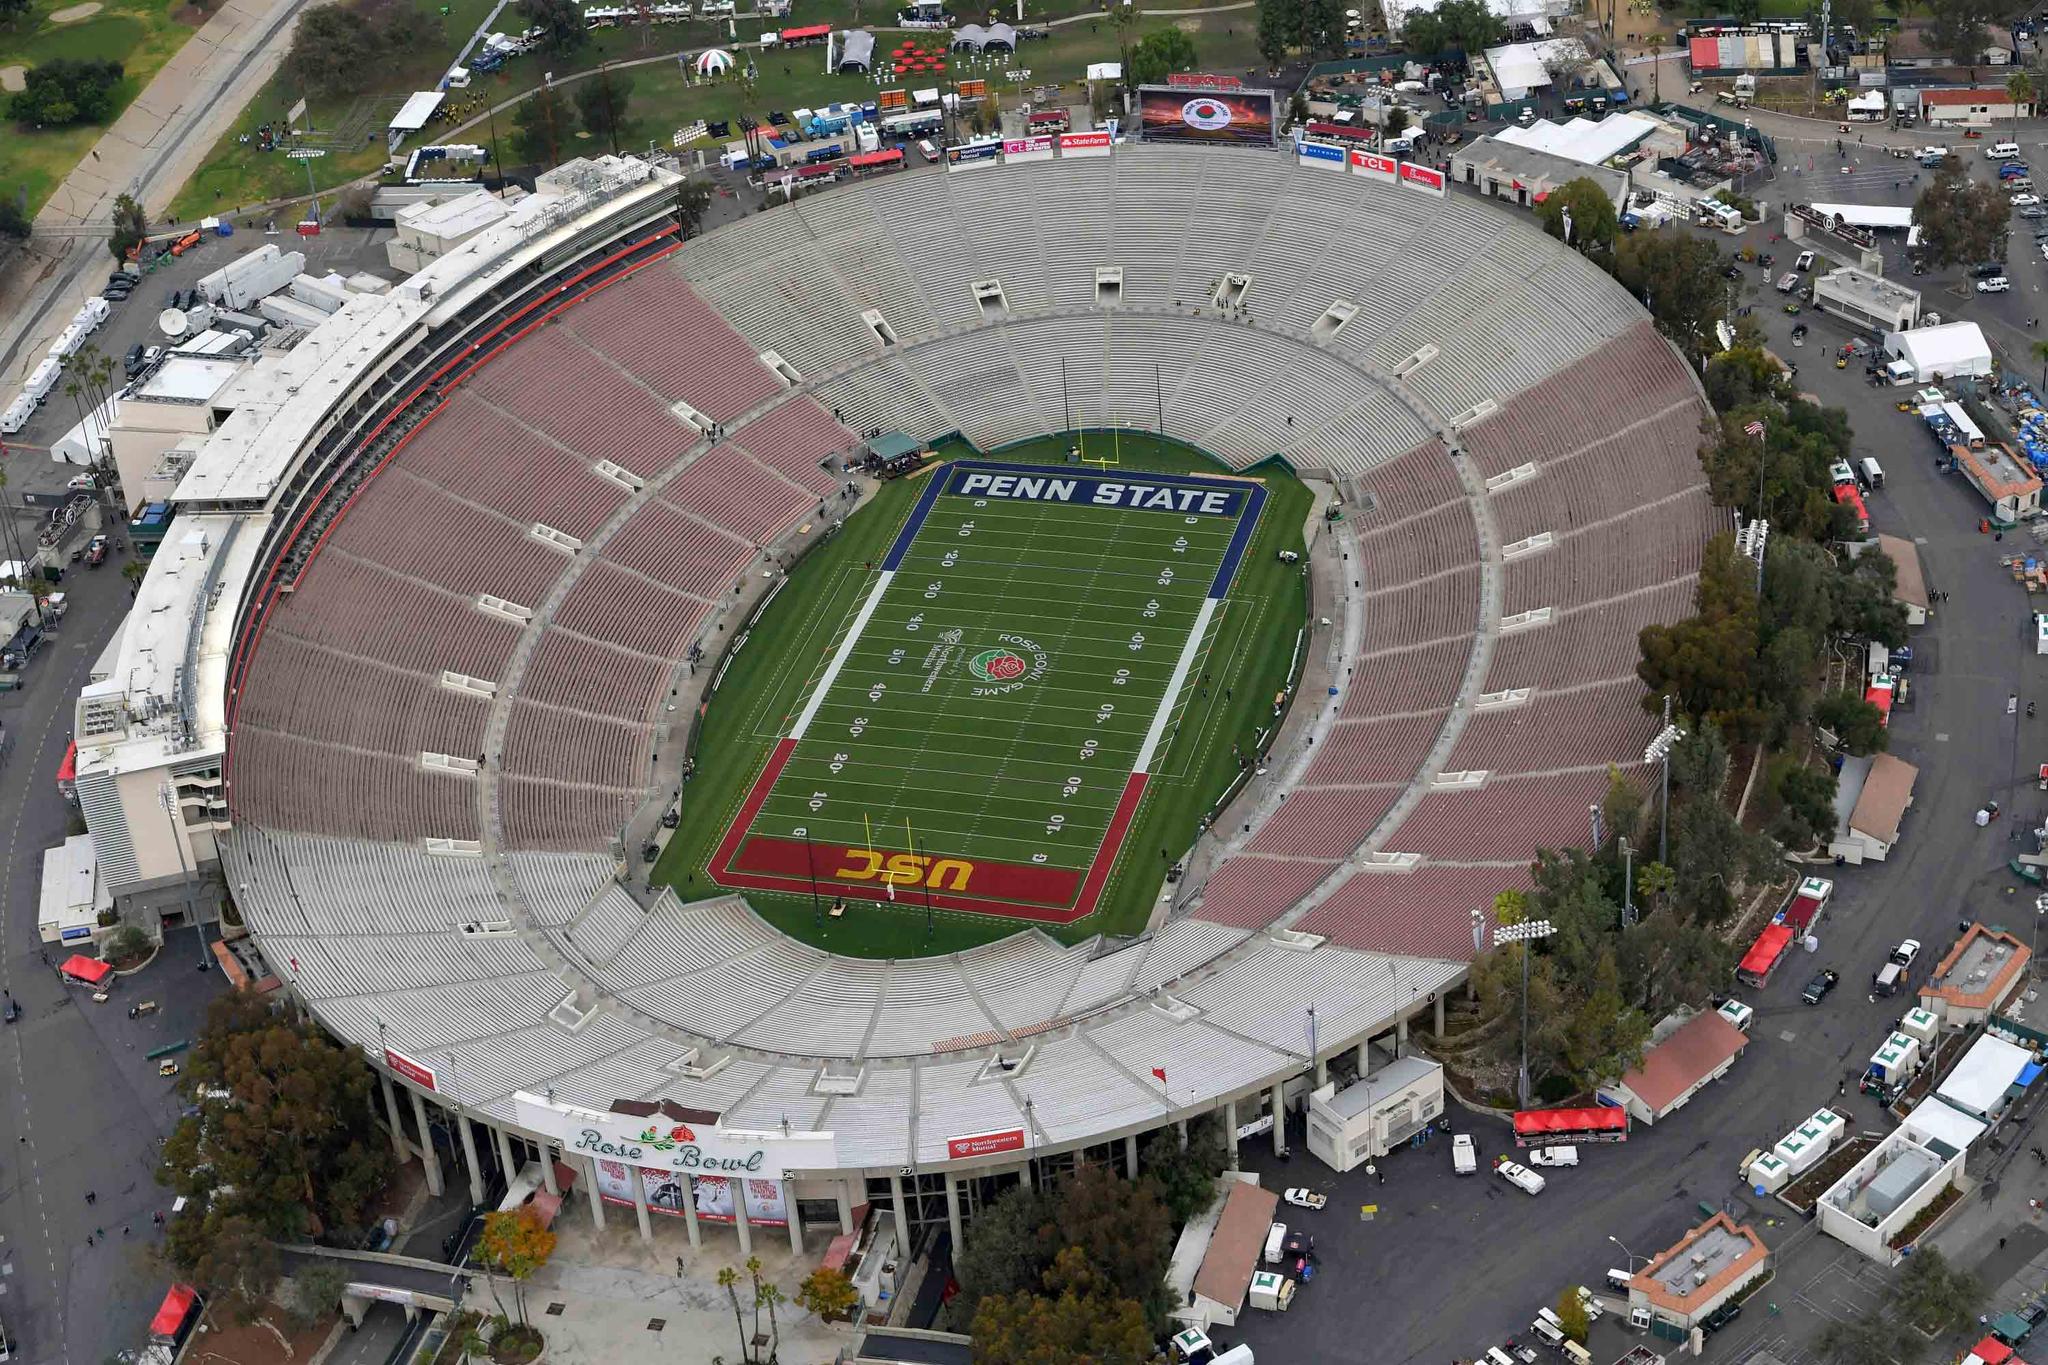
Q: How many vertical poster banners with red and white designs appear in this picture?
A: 4